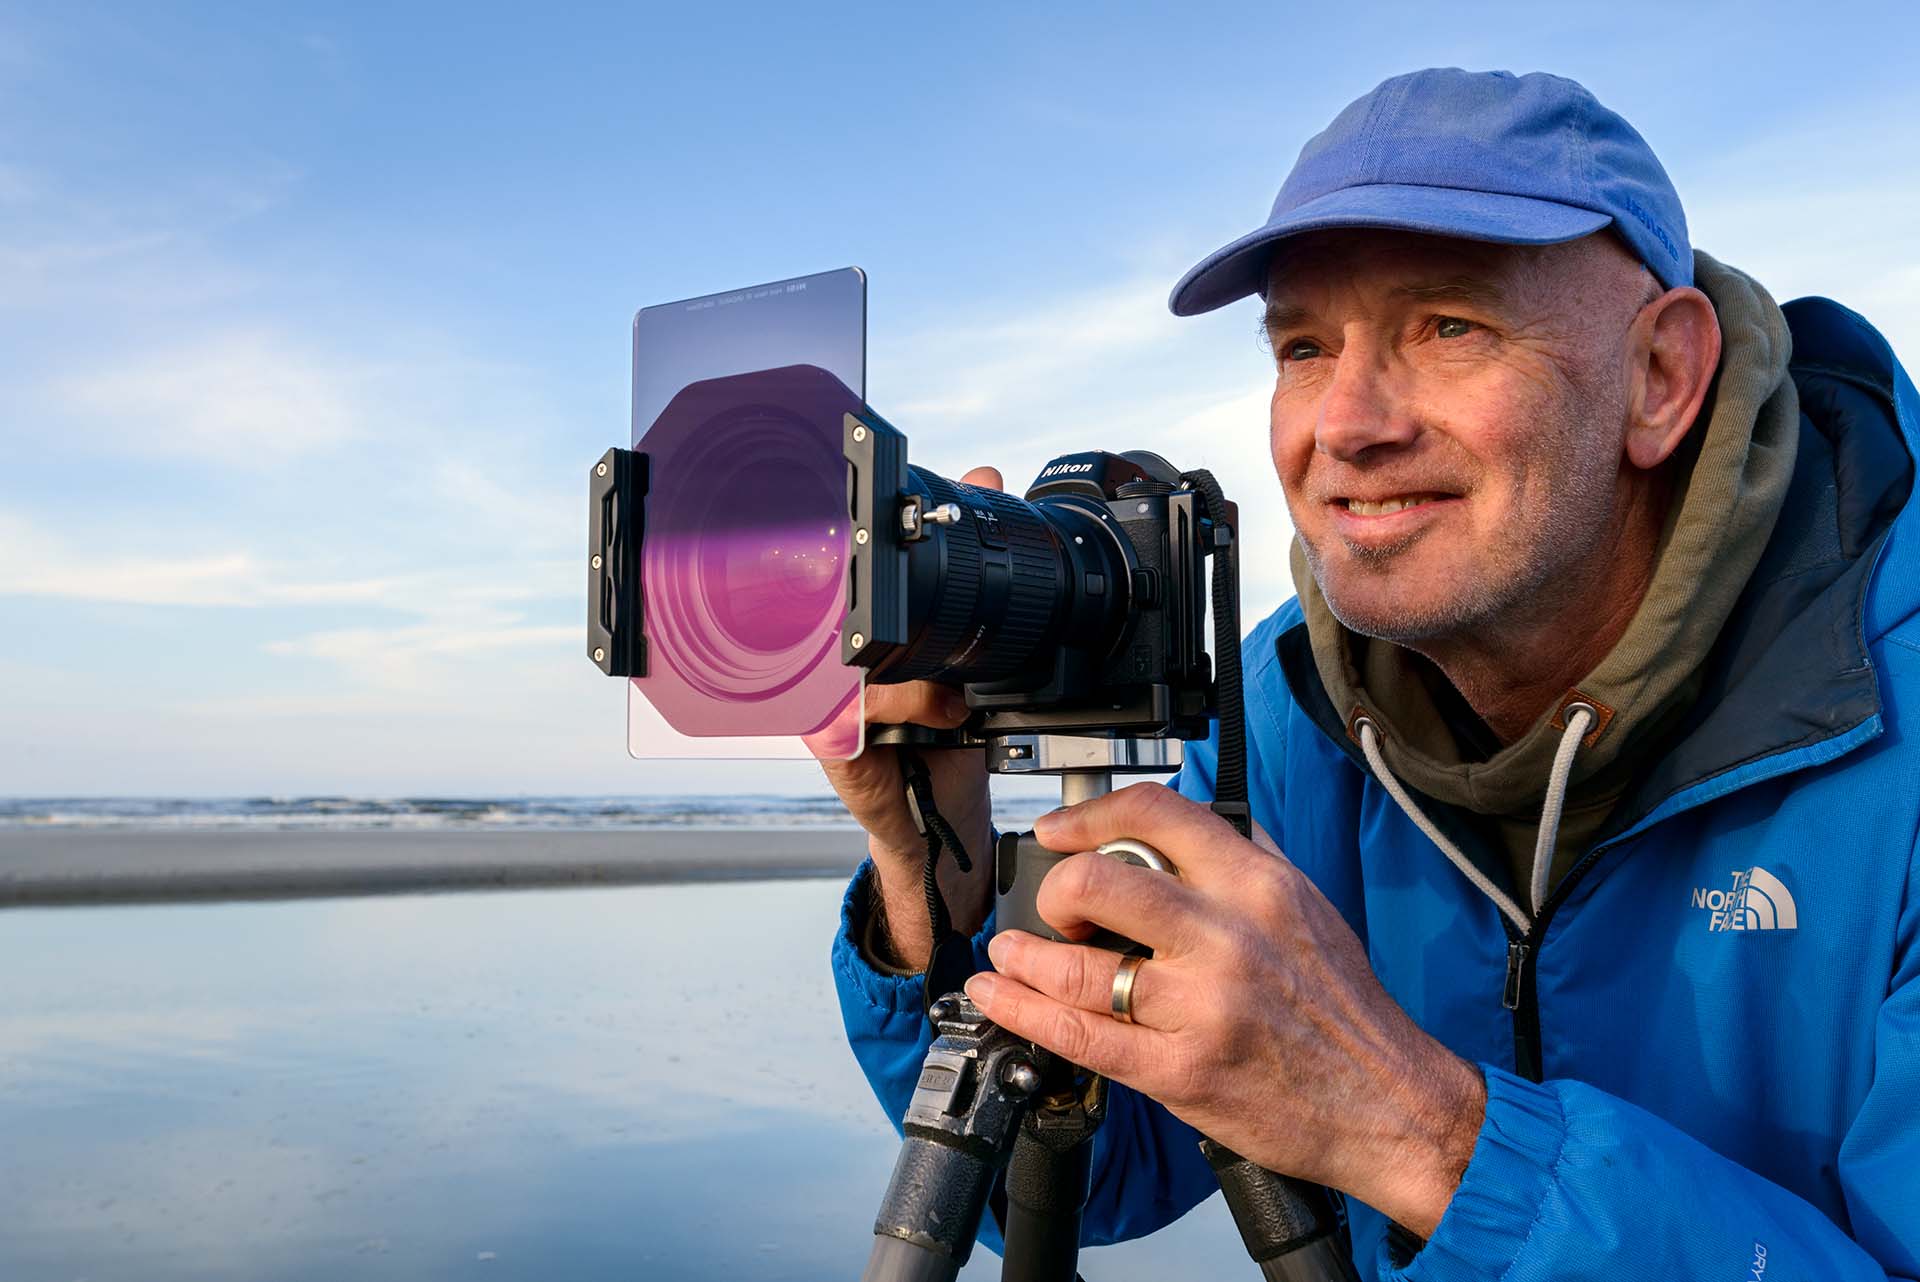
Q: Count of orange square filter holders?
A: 0